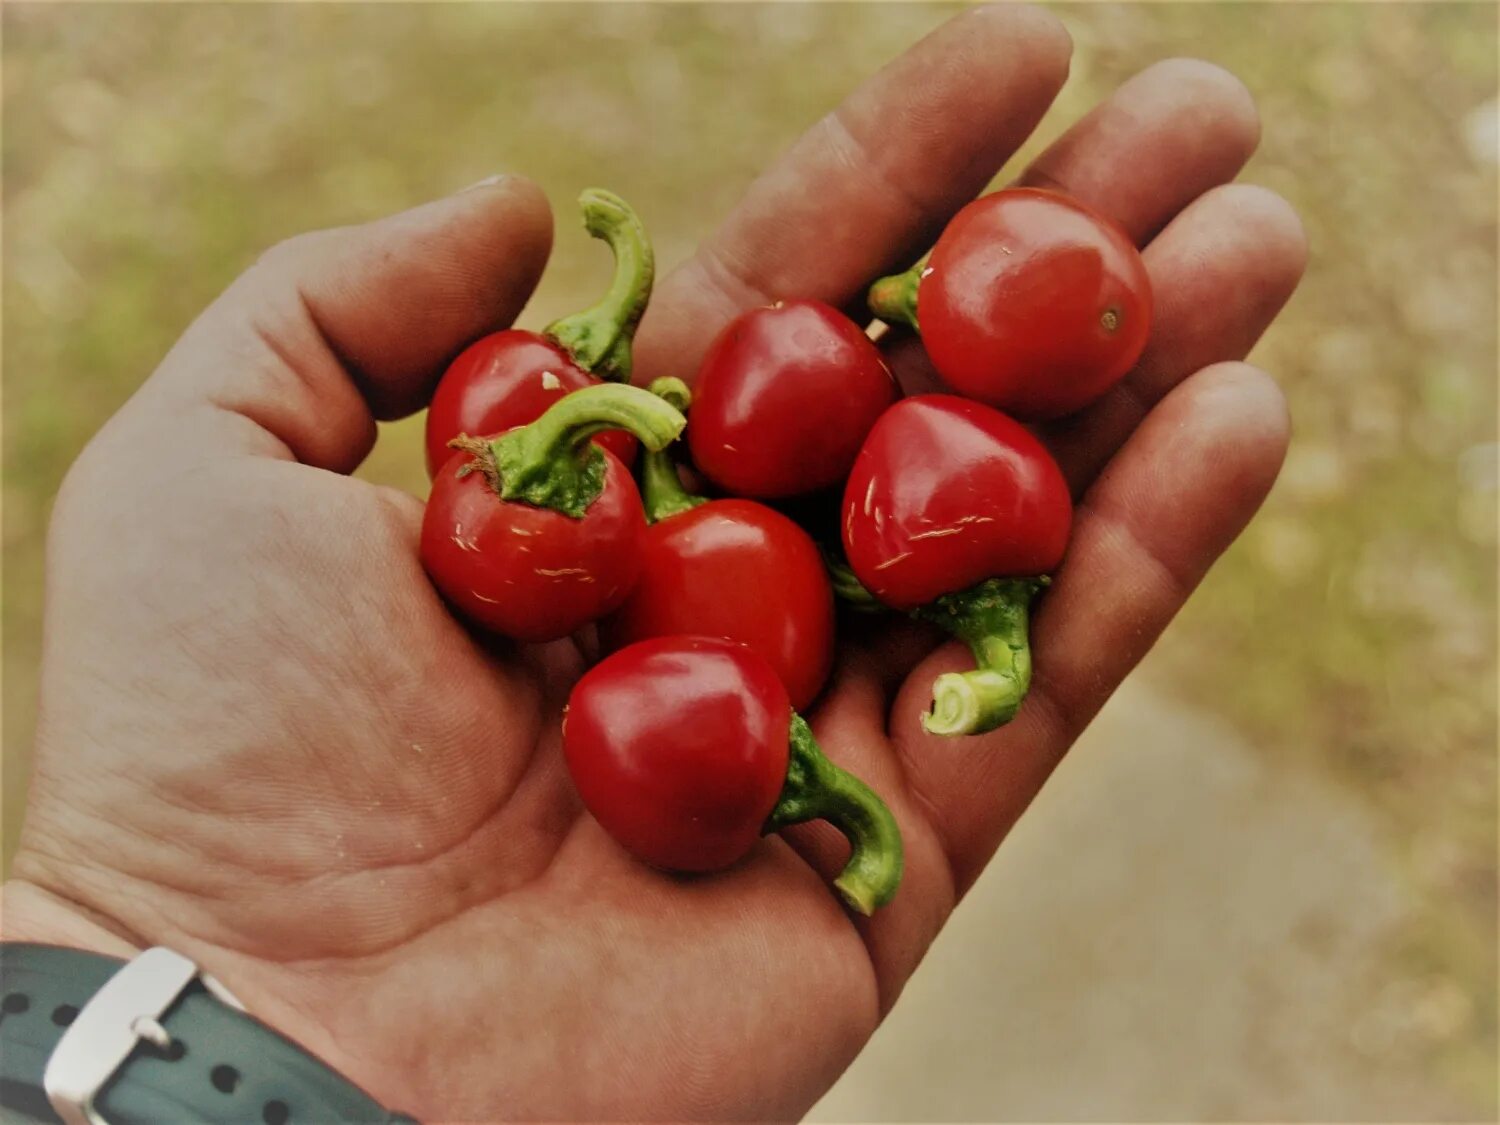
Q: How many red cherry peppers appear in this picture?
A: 7